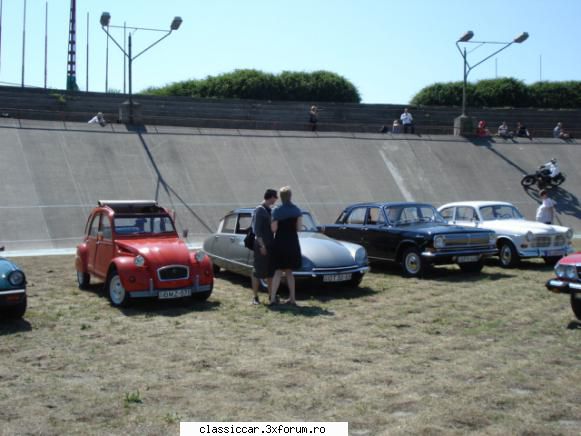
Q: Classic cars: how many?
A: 6